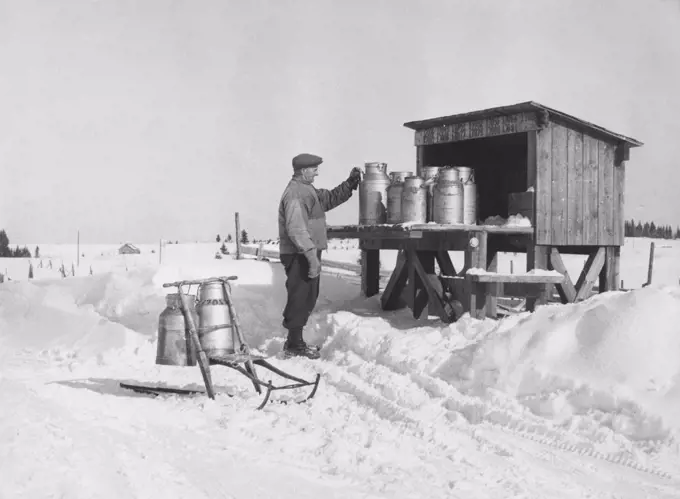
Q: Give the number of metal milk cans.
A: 8